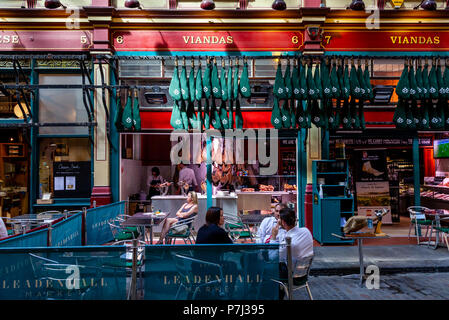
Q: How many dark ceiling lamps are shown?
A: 6